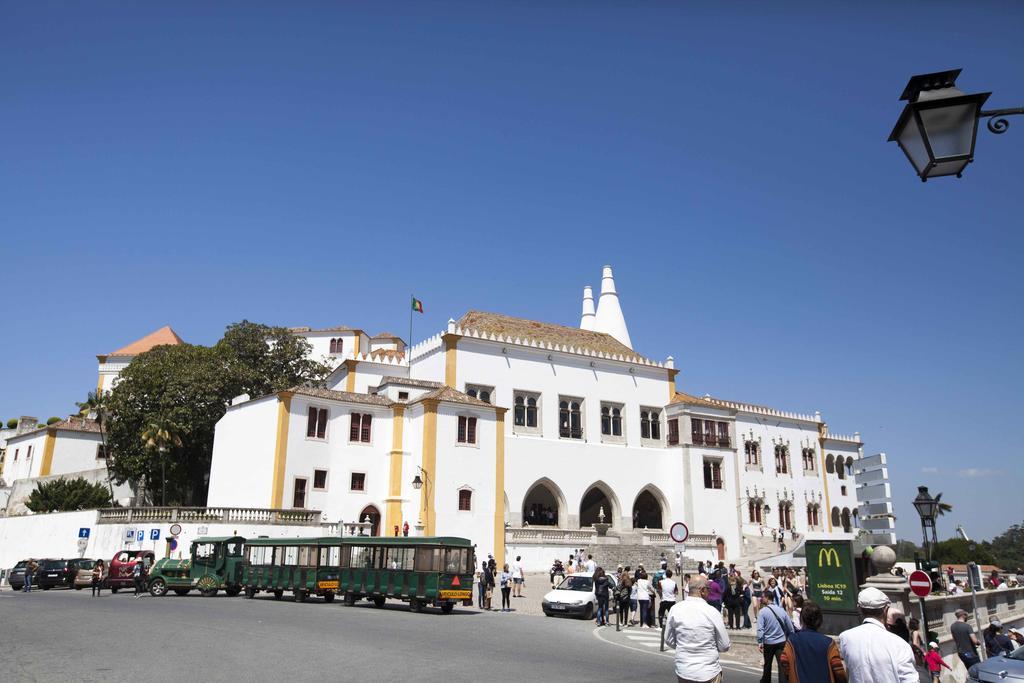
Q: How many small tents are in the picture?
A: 1